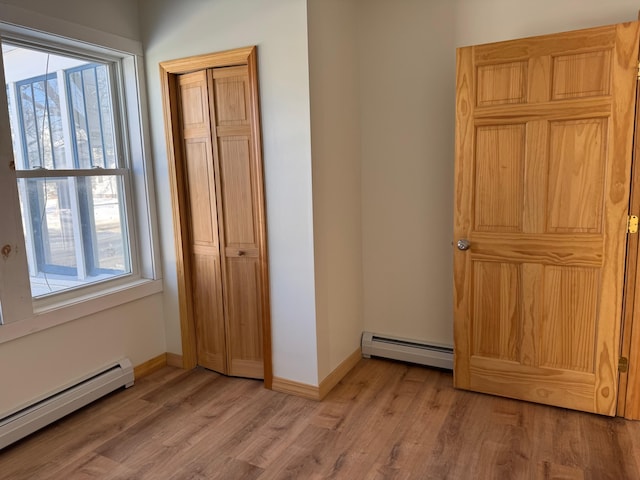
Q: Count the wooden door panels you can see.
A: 12